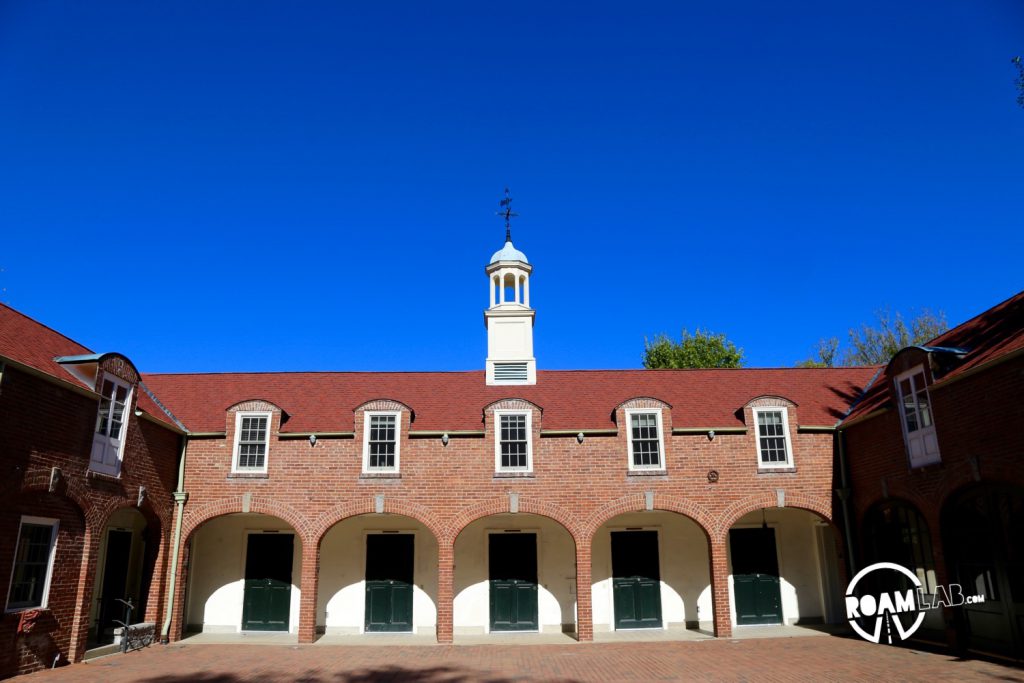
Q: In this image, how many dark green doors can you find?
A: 5